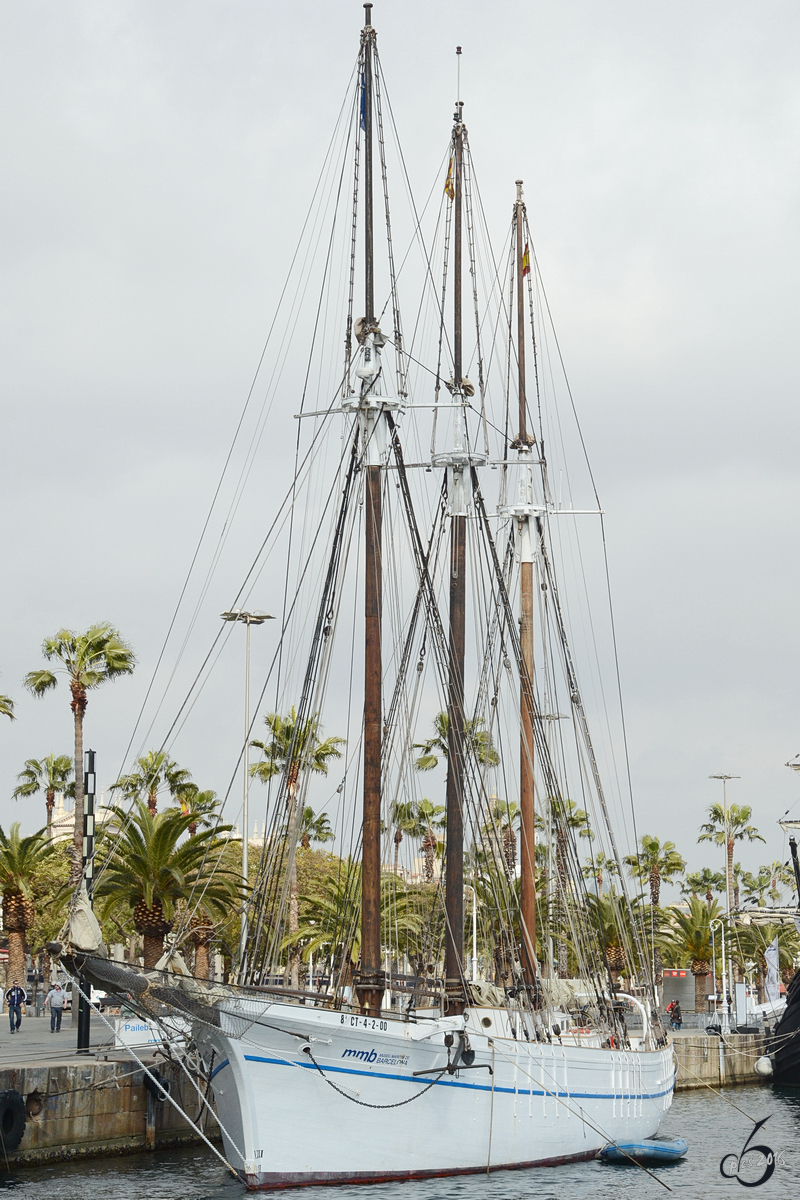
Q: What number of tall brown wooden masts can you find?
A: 3